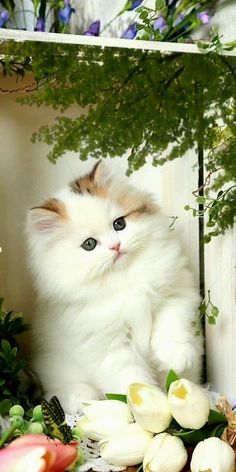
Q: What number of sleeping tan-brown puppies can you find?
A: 0